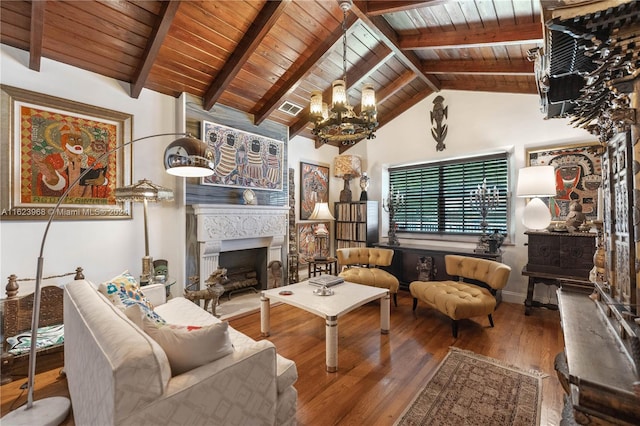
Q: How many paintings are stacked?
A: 2